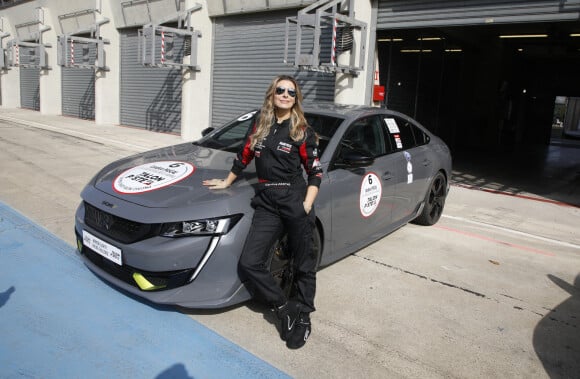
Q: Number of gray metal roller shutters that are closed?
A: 4